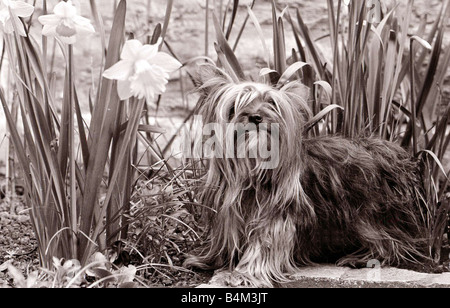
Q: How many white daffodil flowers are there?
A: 3